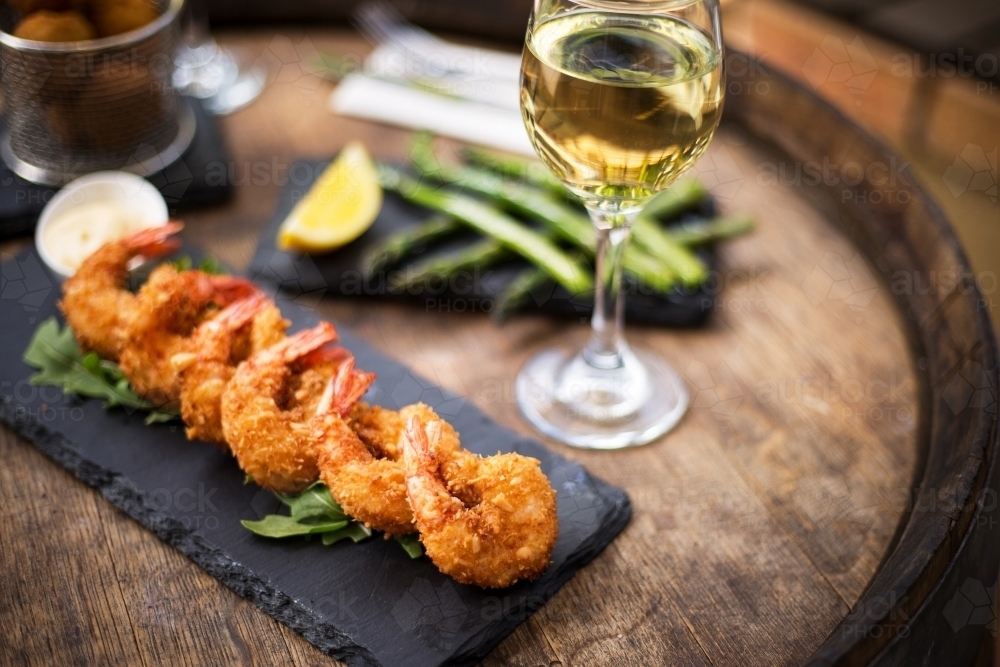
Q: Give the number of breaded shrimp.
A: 6